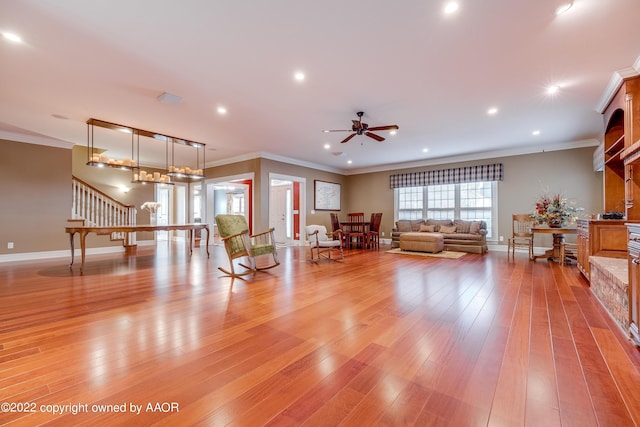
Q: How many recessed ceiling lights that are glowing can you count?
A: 12